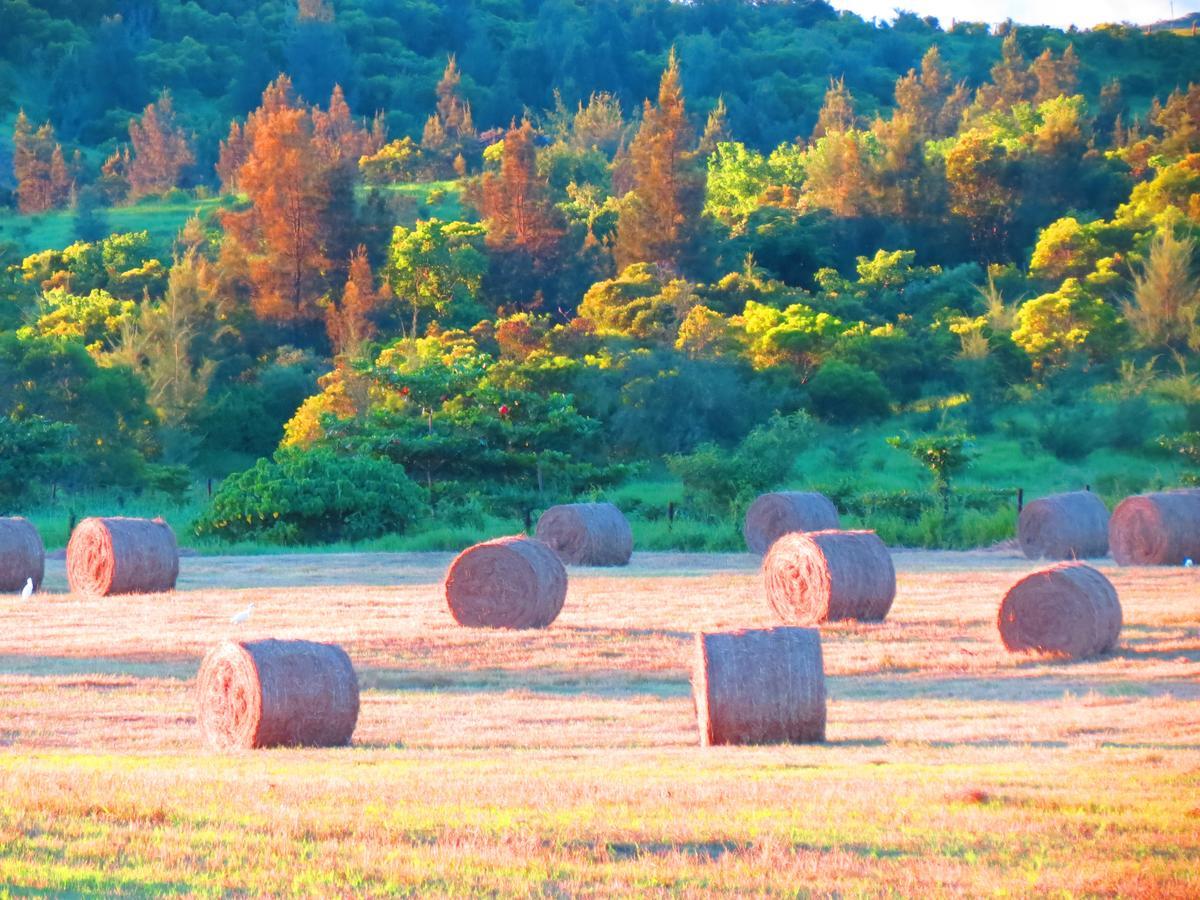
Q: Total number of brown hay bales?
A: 11